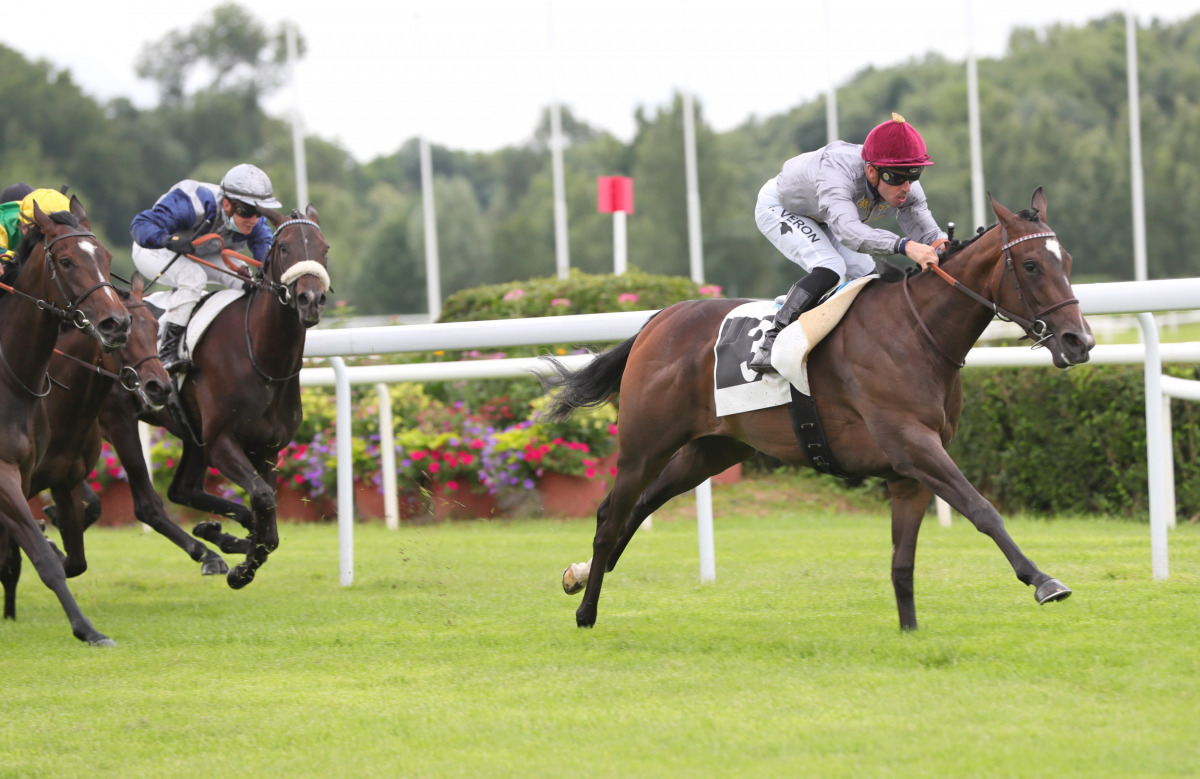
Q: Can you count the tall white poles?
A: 7